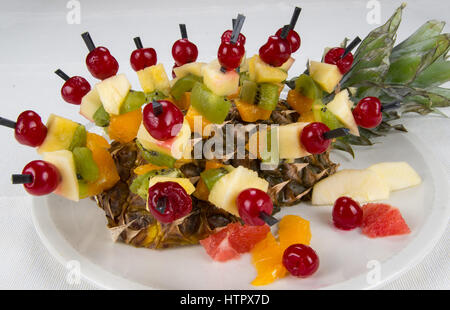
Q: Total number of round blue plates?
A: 0